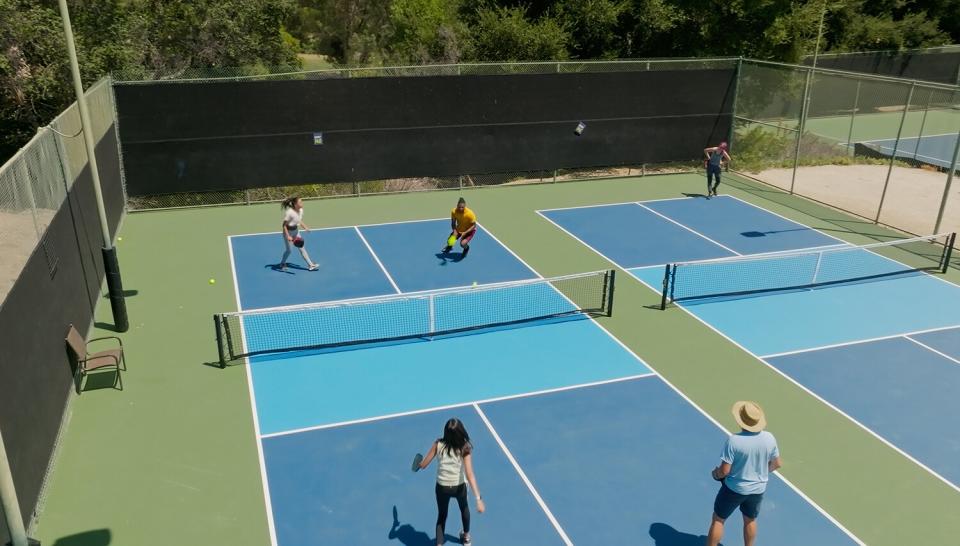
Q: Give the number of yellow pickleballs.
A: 3